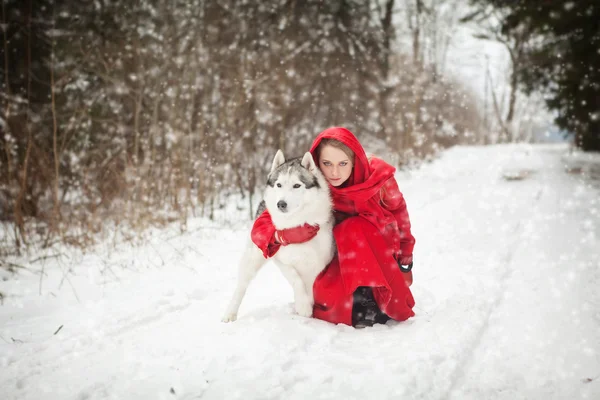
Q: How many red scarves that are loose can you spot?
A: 1